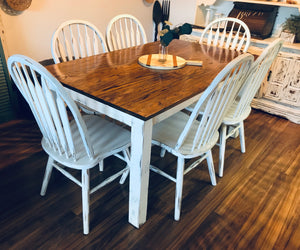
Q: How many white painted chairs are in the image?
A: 6